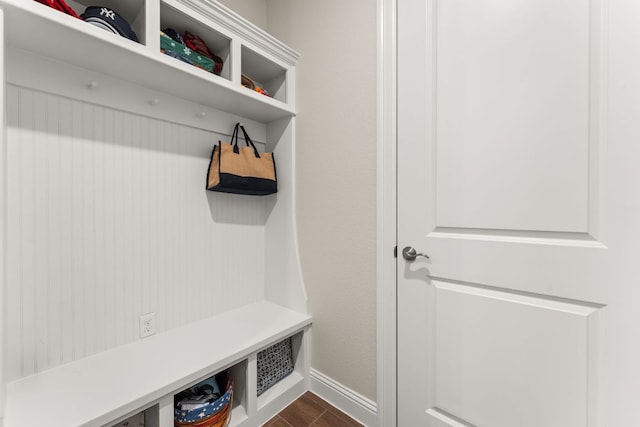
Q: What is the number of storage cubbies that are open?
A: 6